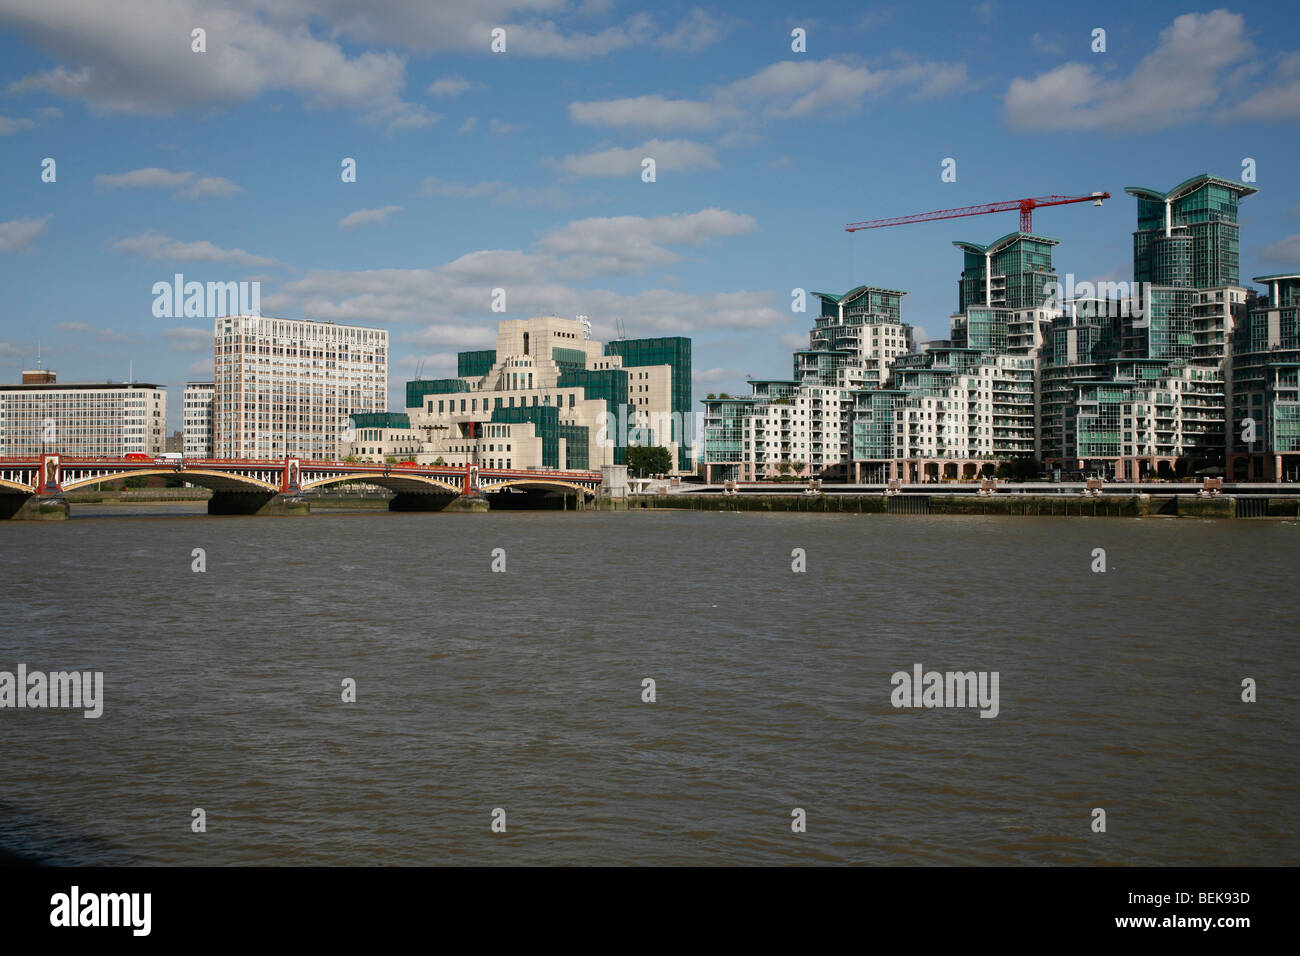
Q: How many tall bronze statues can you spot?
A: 3